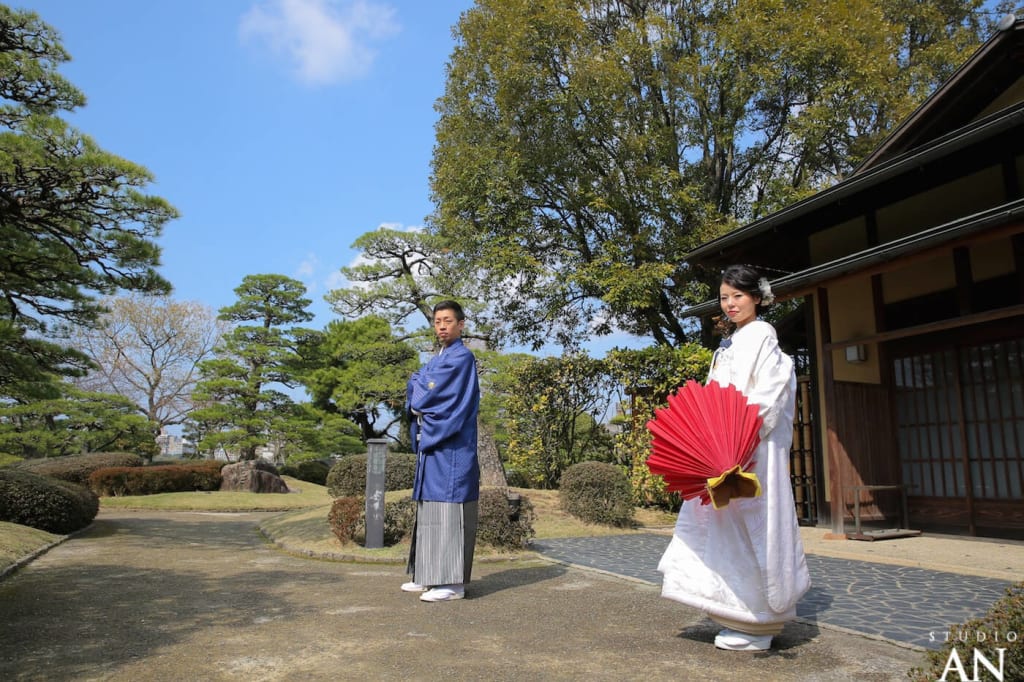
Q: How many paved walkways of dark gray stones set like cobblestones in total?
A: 1